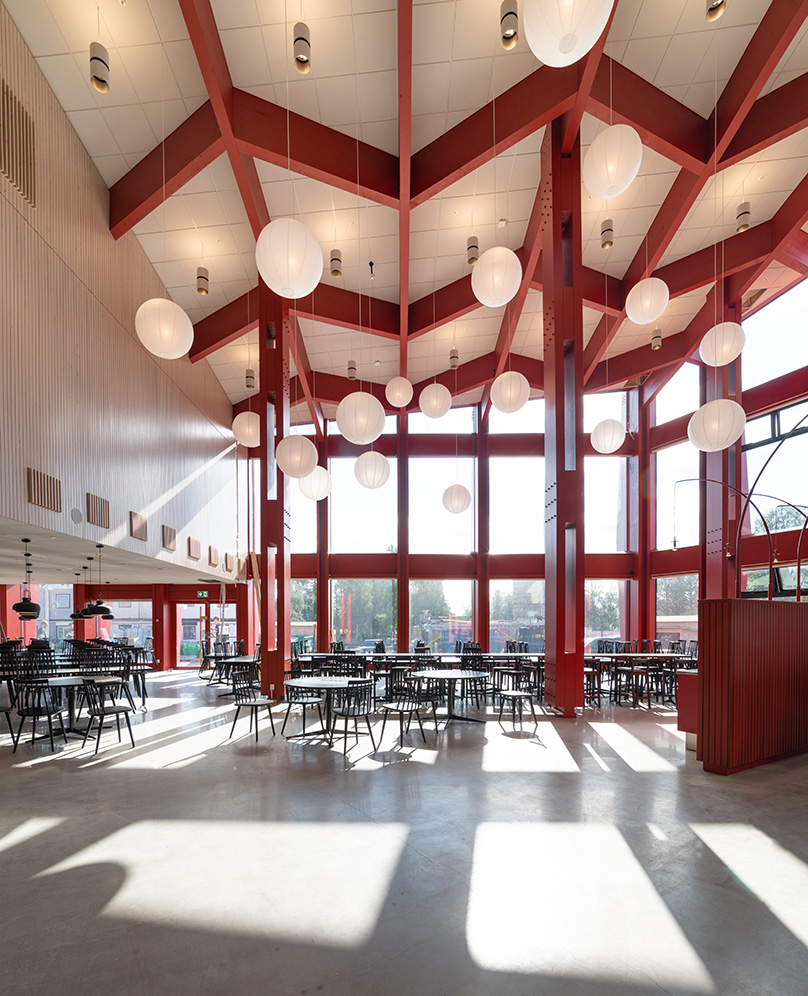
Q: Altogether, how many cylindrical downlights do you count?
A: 13